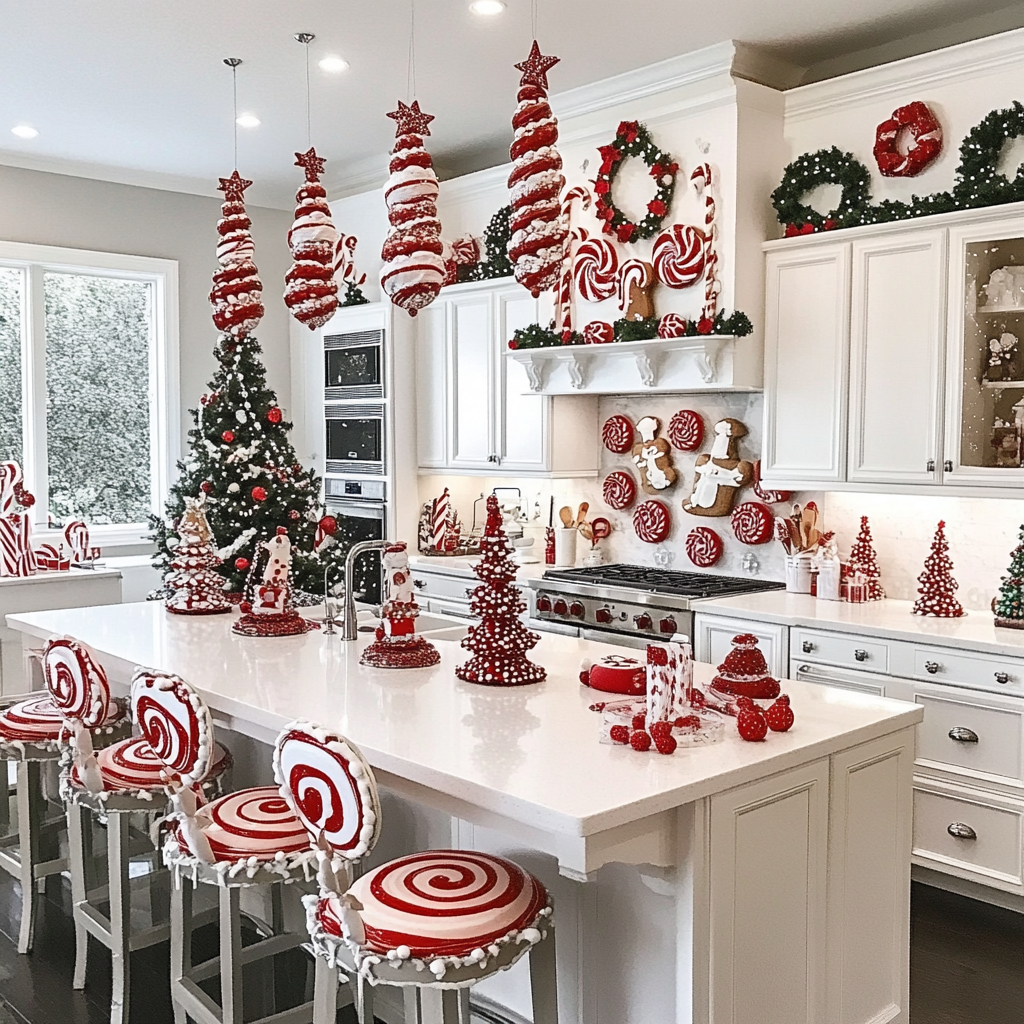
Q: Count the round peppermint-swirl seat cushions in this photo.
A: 4